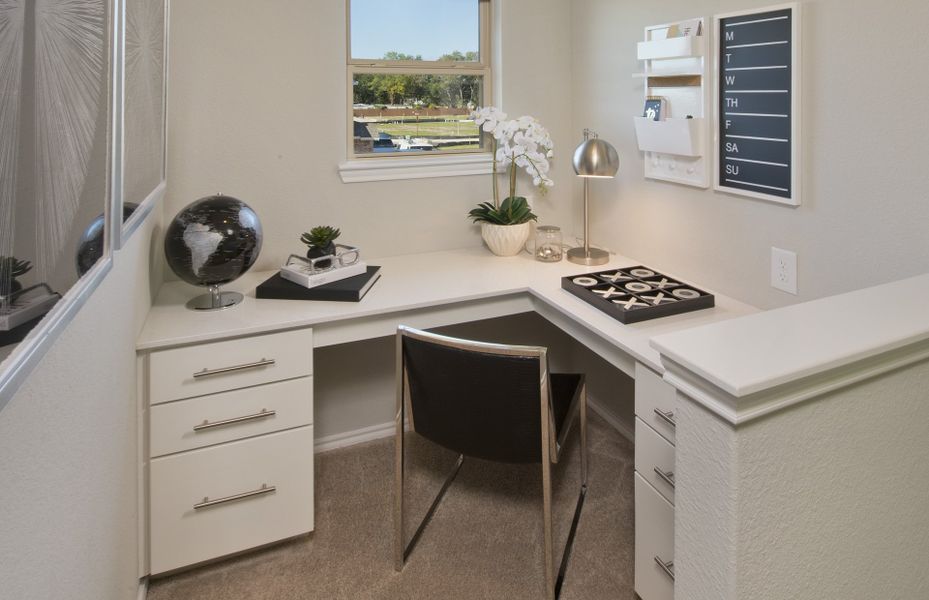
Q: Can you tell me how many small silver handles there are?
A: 6